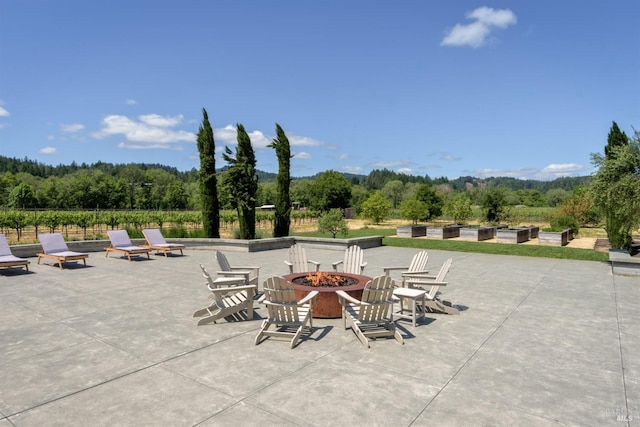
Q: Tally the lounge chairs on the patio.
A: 4